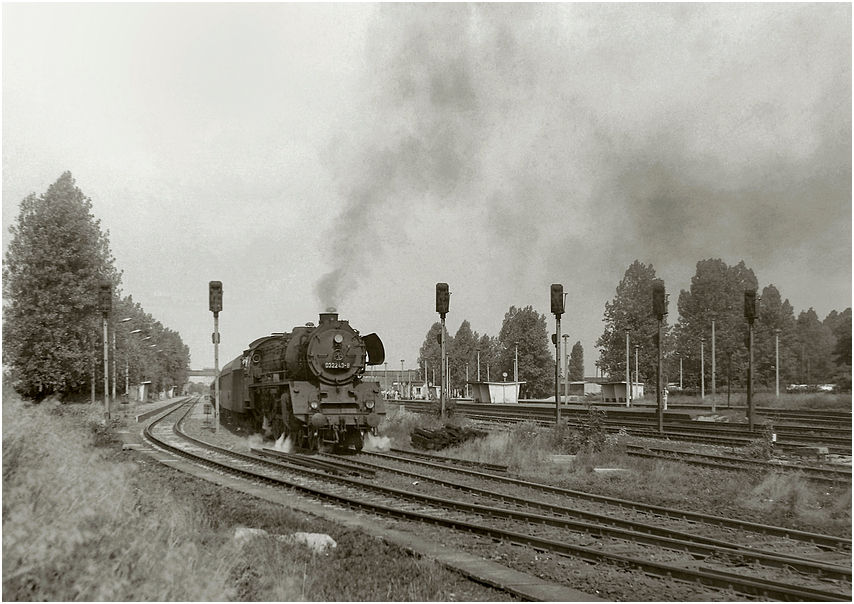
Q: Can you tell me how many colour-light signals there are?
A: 6